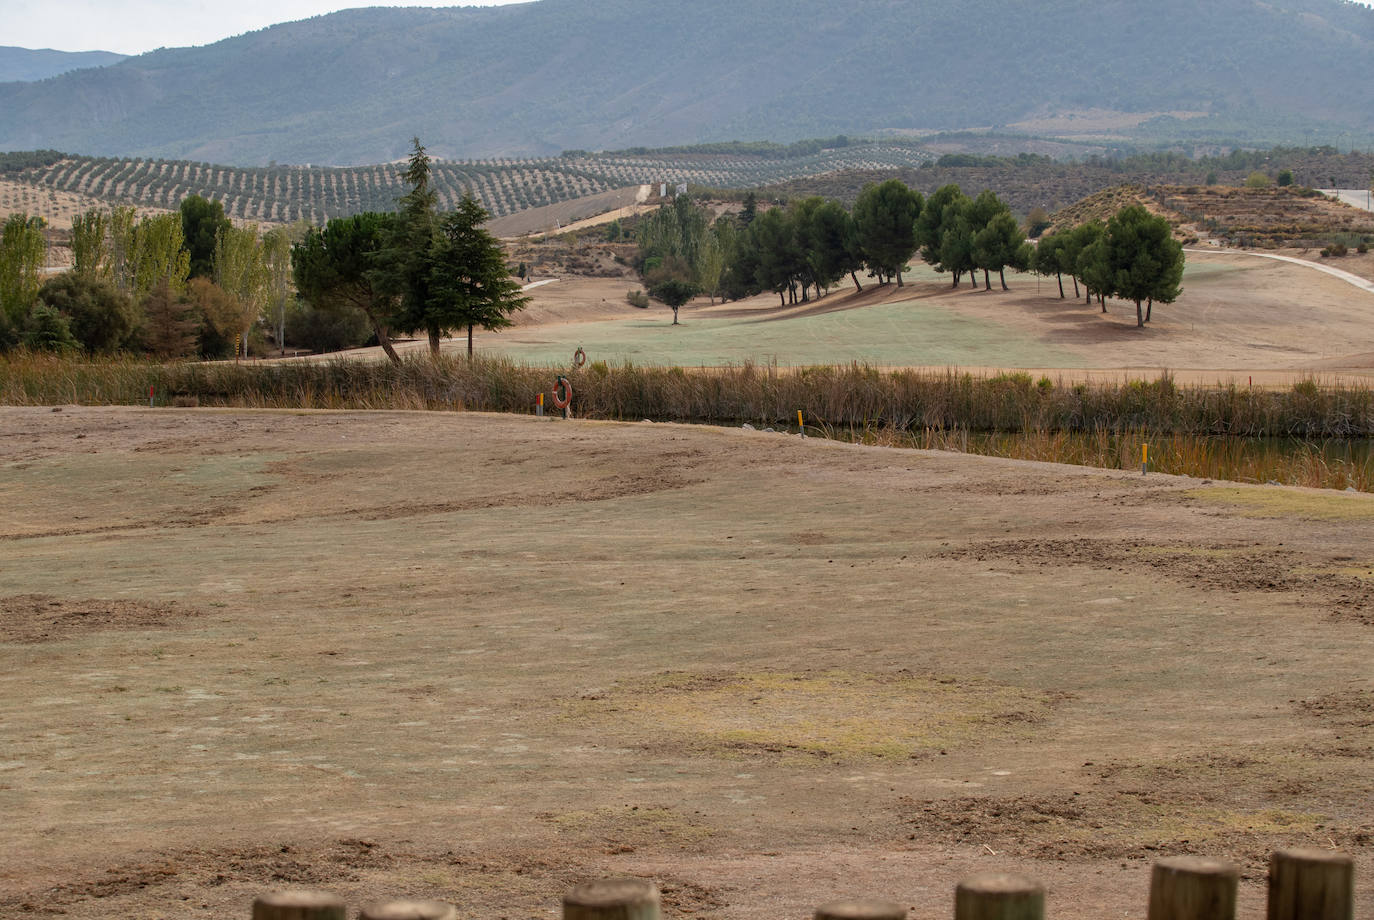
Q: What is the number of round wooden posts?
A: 7